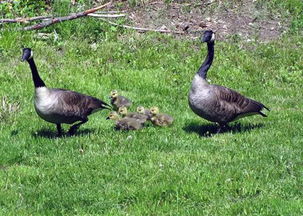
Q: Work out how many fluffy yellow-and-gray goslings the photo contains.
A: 5